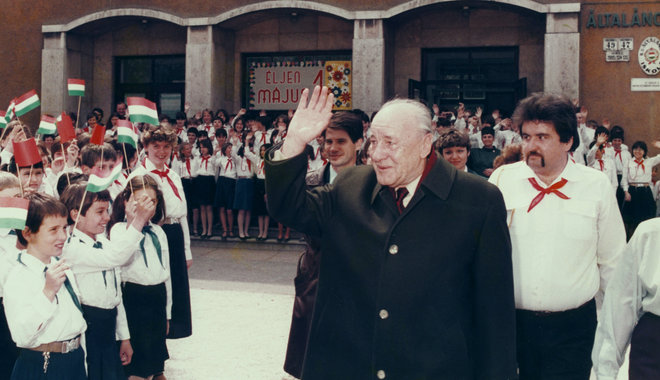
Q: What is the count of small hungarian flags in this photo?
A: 9